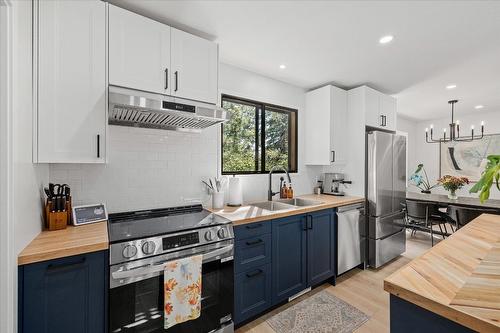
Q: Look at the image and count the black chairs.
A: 2